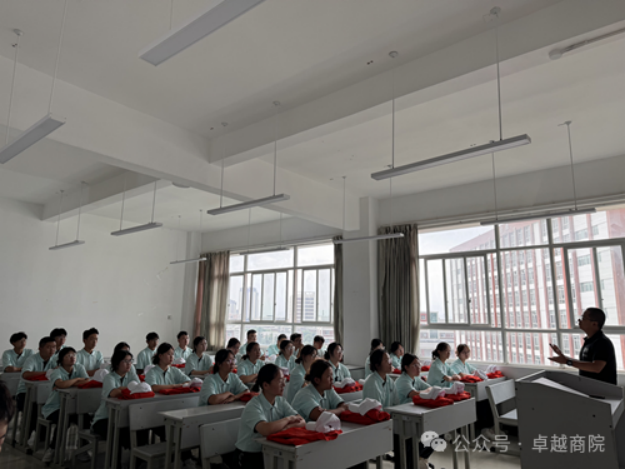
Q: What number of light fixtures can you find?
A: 10